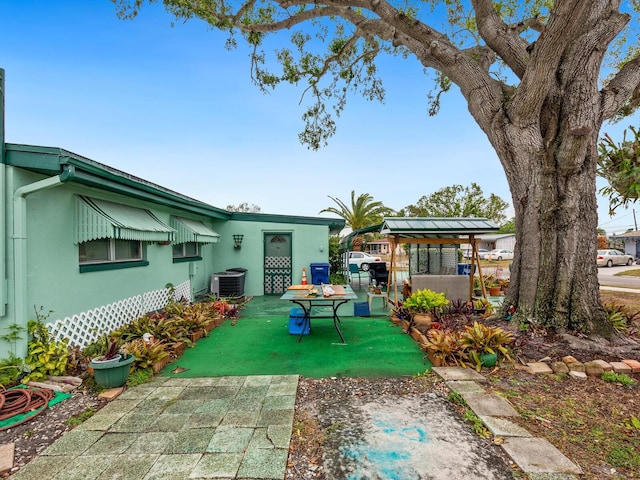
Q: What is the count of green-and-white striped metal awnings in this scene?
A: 2